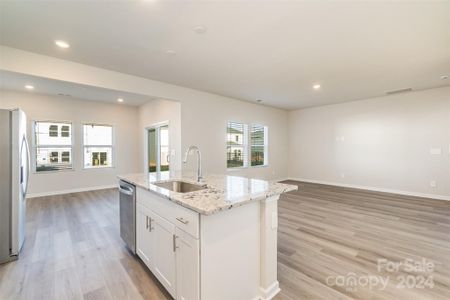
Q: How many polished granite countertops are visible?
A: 1